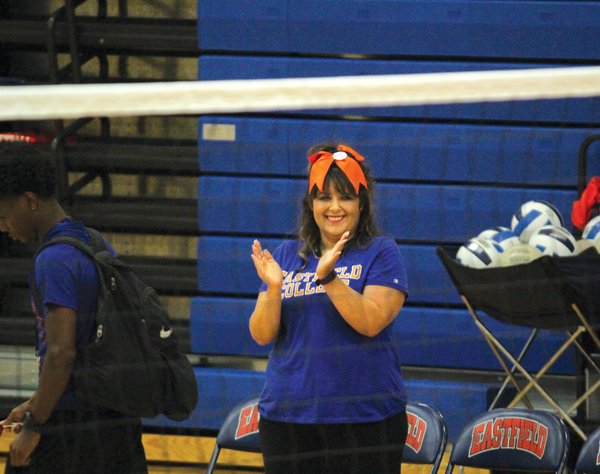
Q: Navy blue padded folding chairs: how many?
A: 4